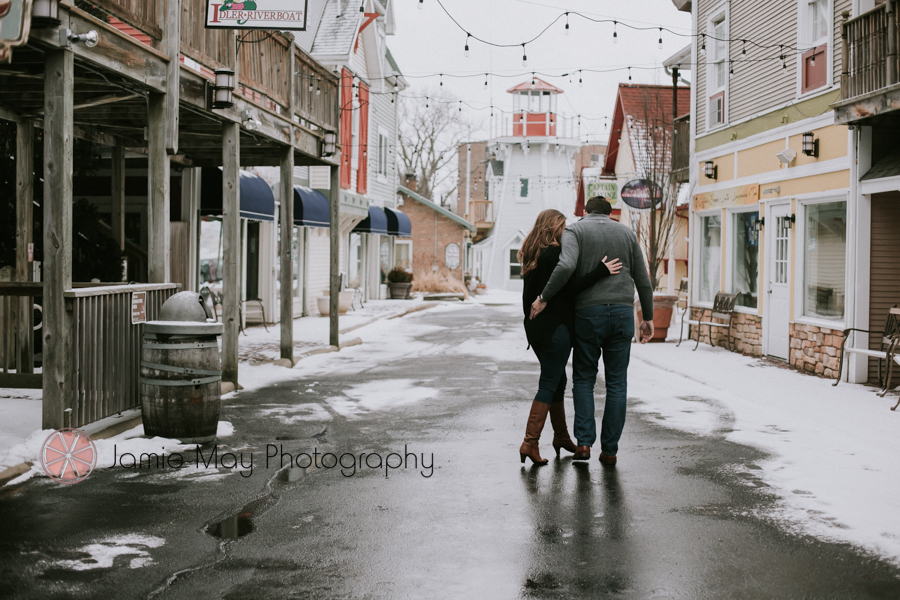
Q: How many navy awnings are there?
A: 4